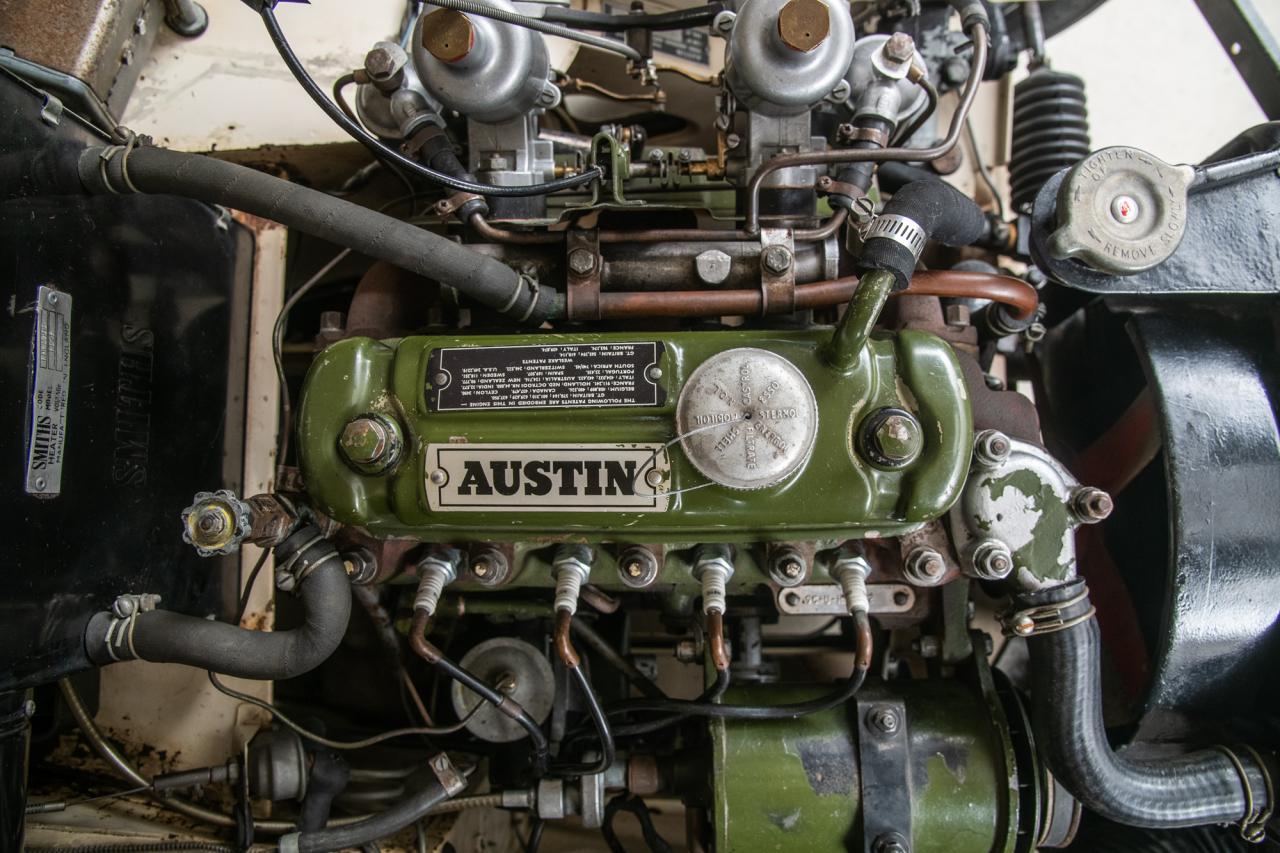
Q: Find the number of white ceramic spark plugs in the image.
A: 4